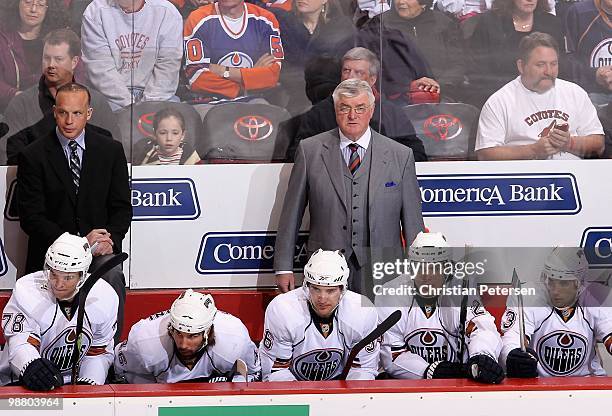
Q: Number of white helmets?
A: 5